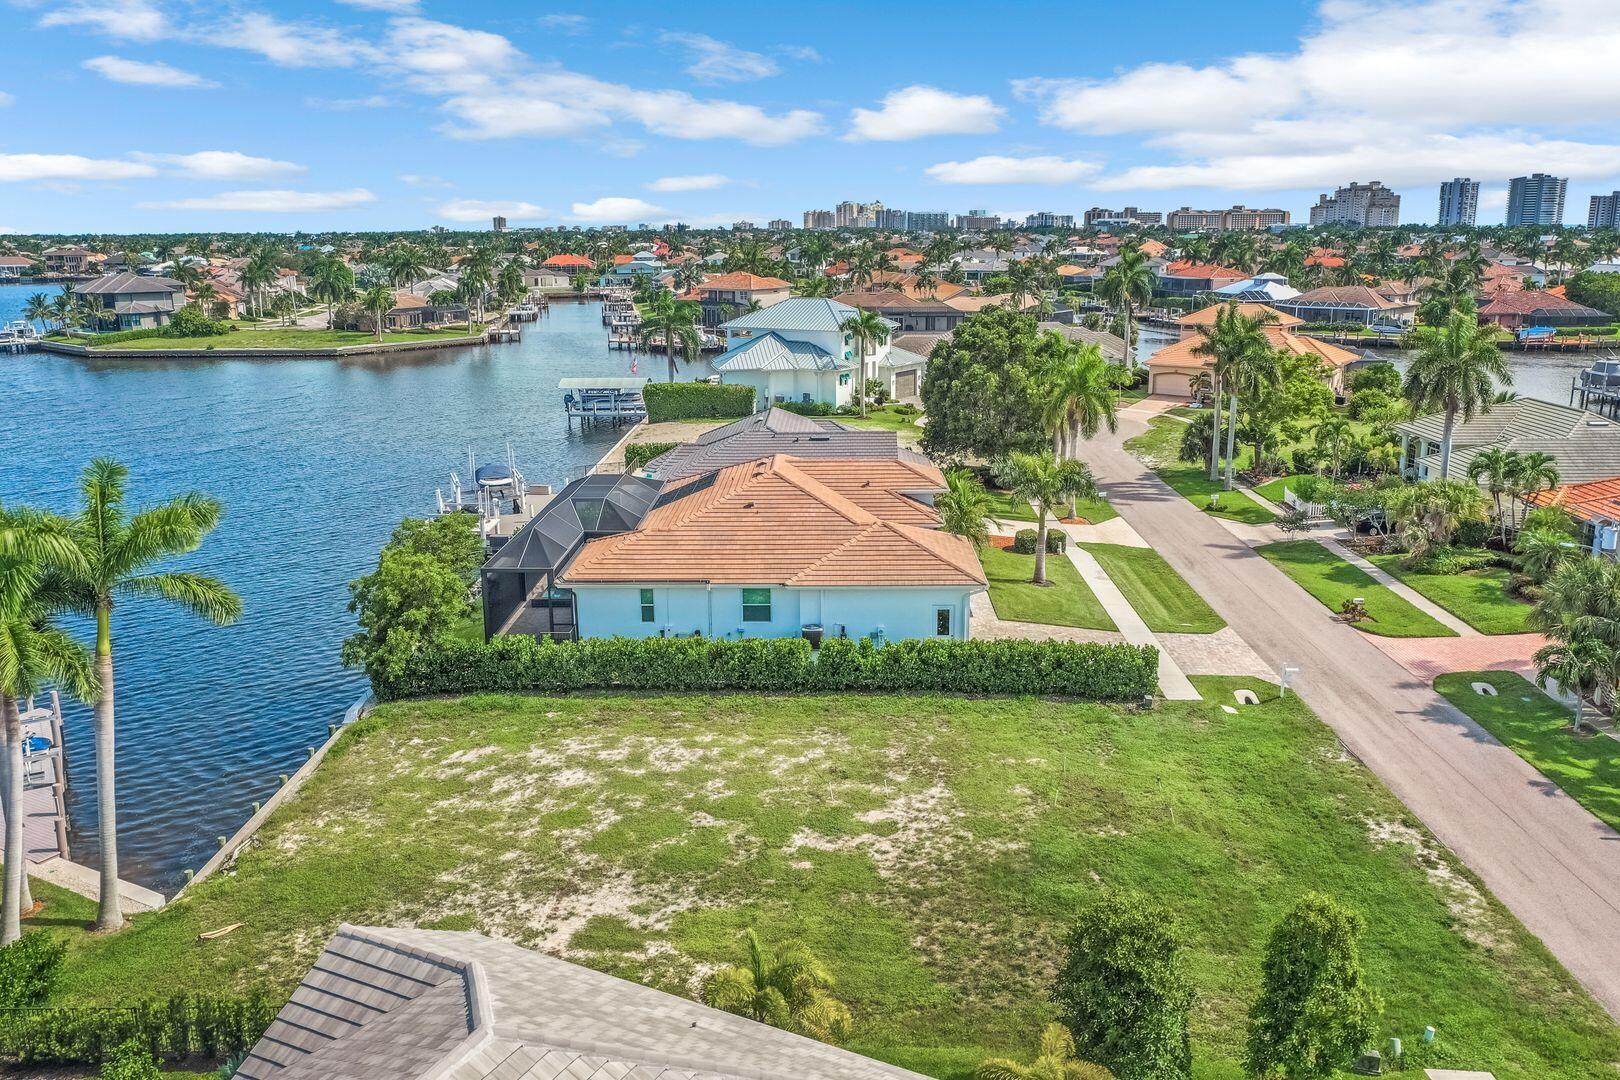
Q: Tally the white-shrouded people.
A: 0